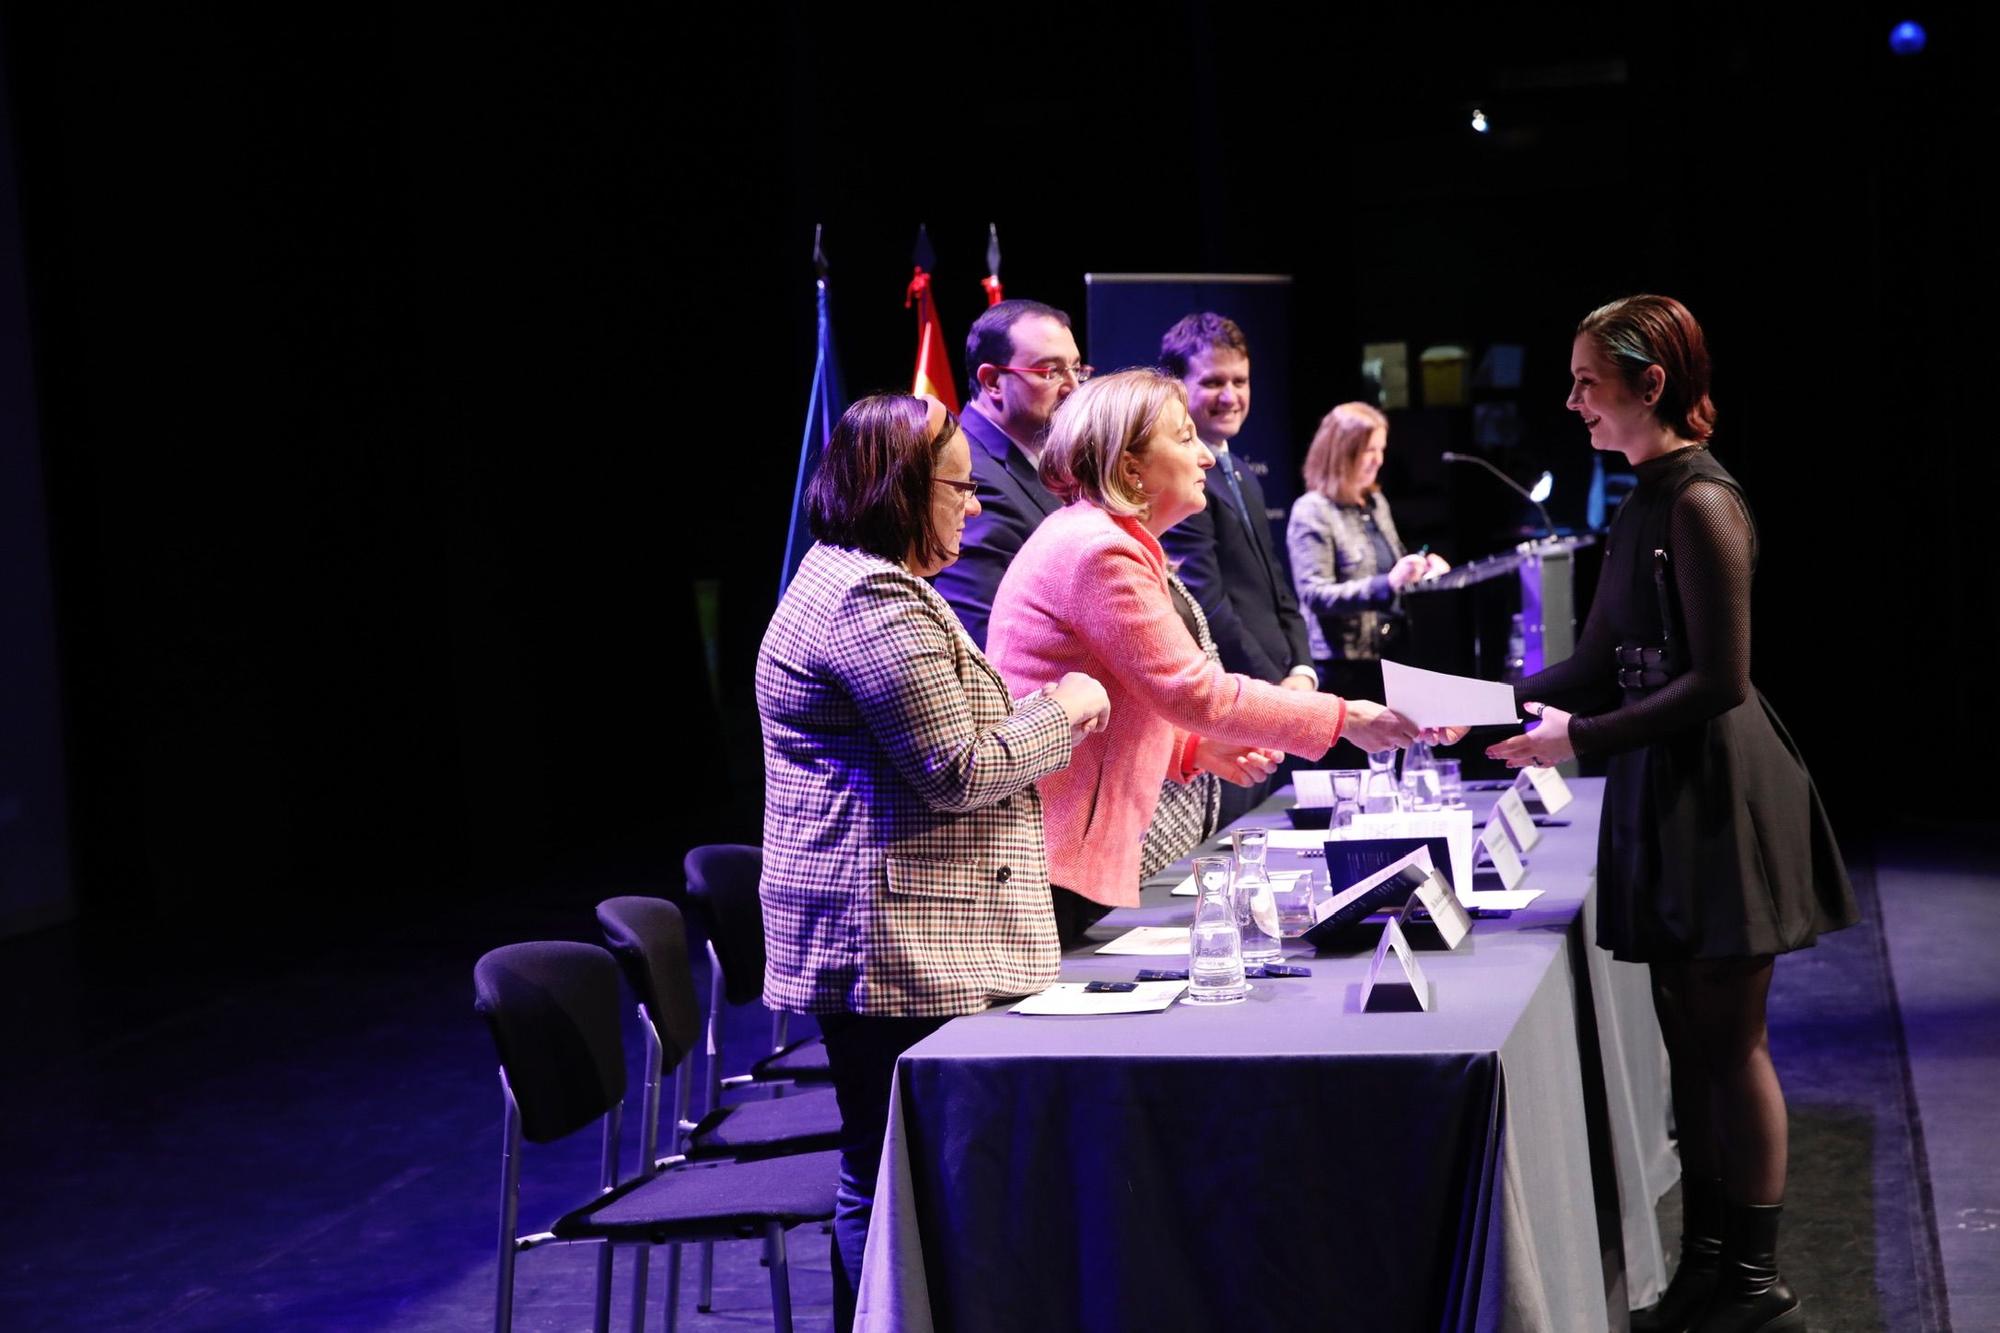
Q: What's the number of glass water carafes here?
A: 5